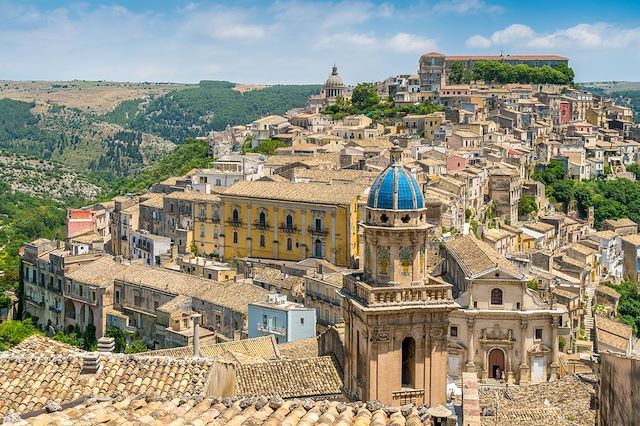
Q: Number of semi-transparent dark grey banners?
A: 0